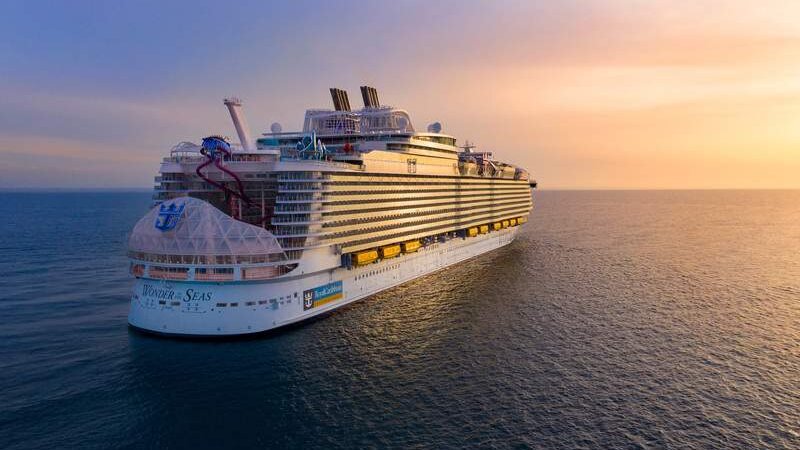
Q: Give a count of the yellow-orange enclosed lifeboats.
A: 9